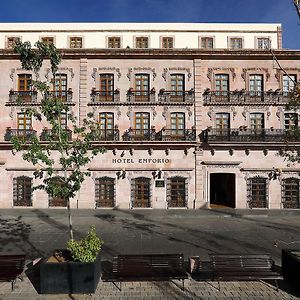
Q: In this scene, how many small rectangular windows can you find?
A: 9